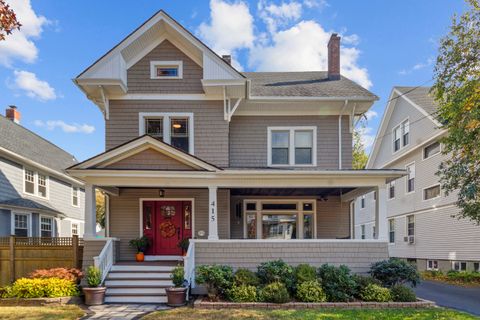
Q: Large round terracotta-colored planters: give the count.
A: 2